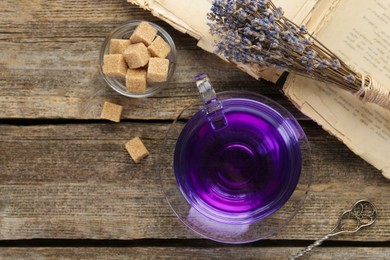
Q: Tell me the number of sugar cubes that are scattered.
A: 2